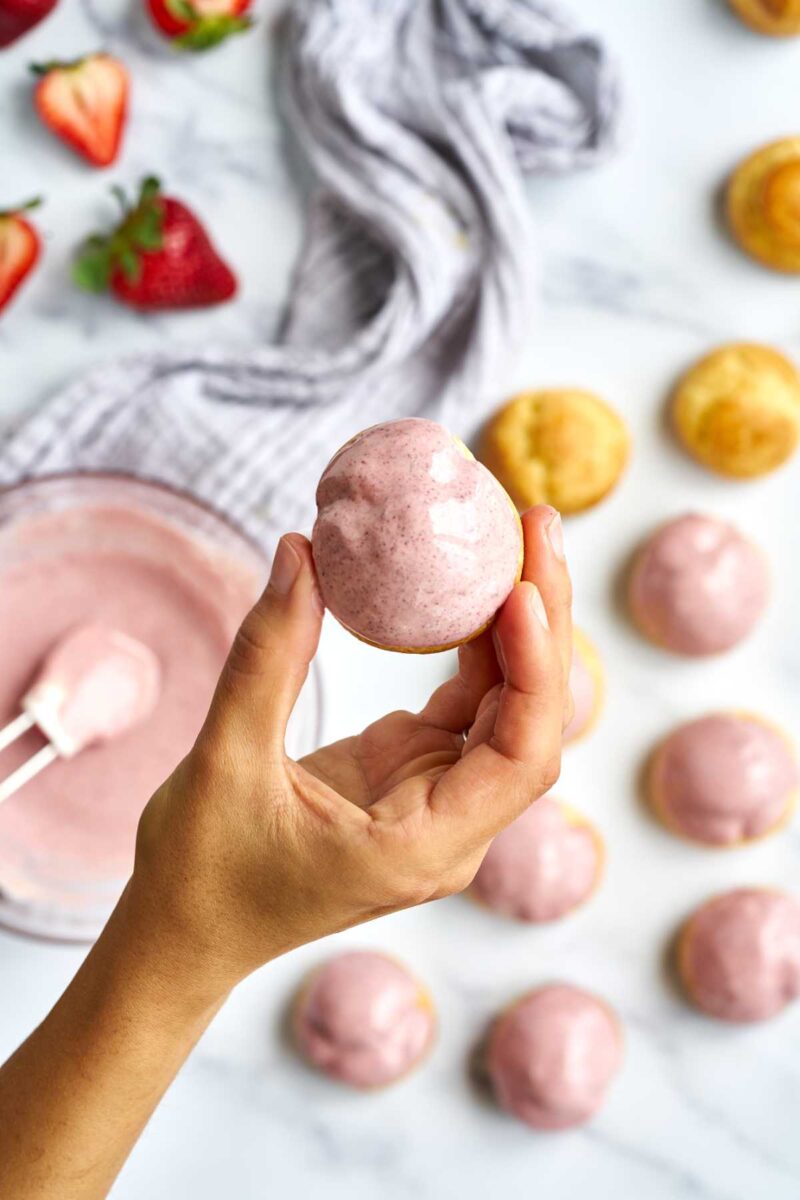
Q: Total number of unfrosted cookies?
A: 4